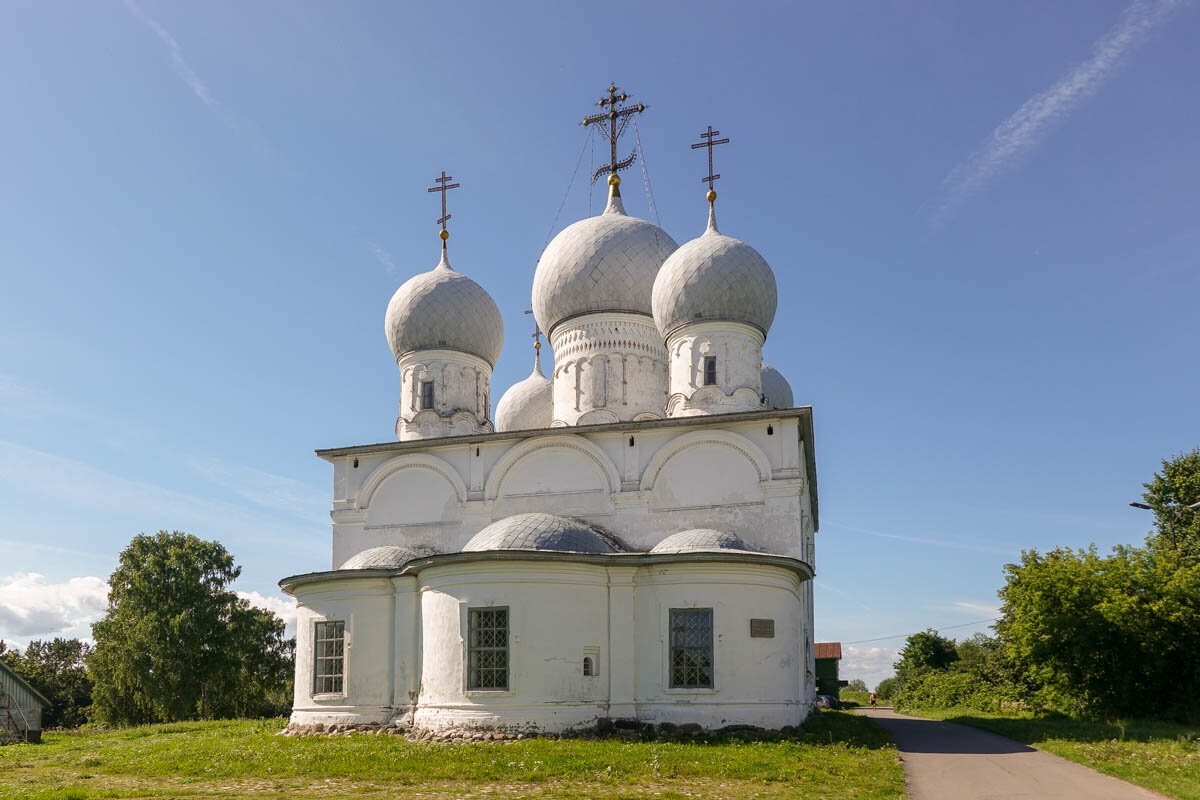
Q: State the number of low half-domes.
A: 3